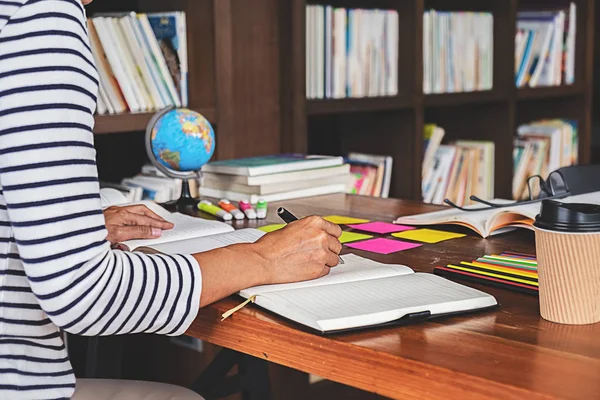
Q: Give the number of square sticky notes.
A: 6